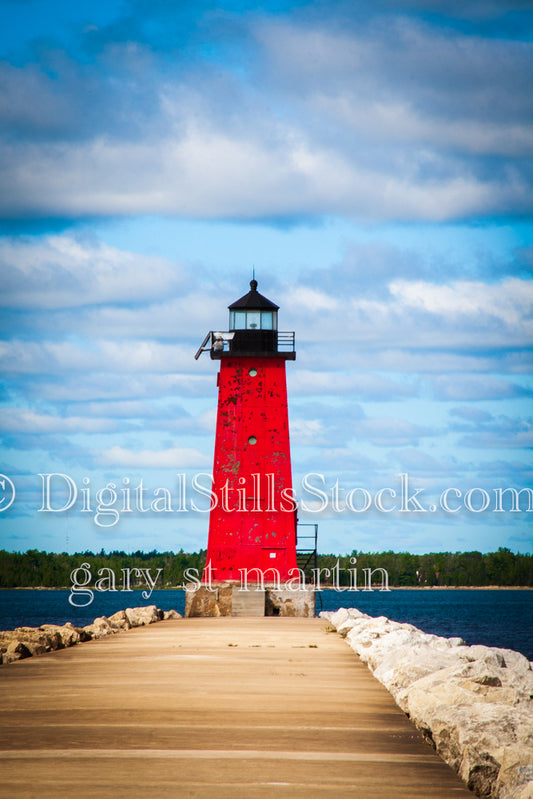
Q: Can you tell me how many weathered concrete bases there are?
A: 1